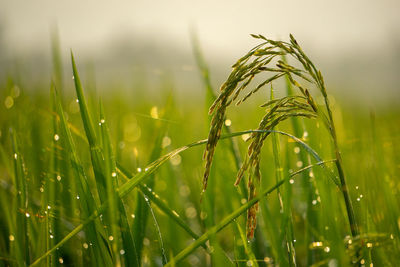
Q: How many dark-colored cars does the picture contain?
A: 0